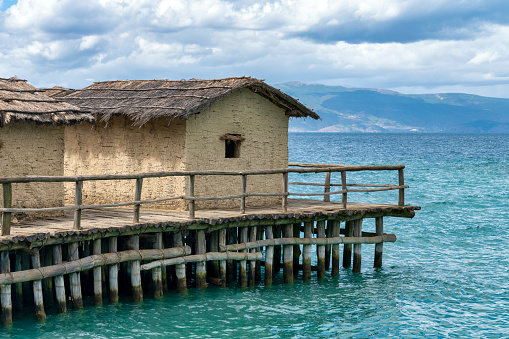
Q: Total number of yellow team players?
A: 0